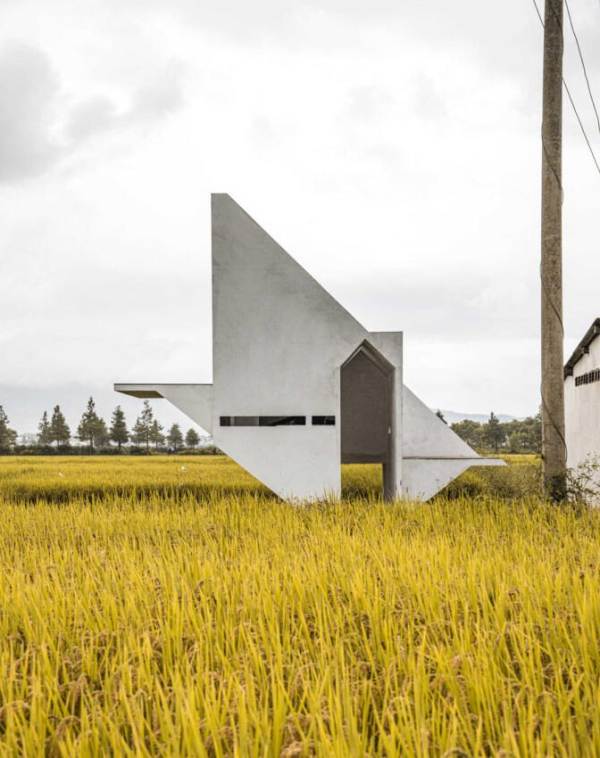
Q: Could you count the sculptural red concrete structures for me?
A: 0